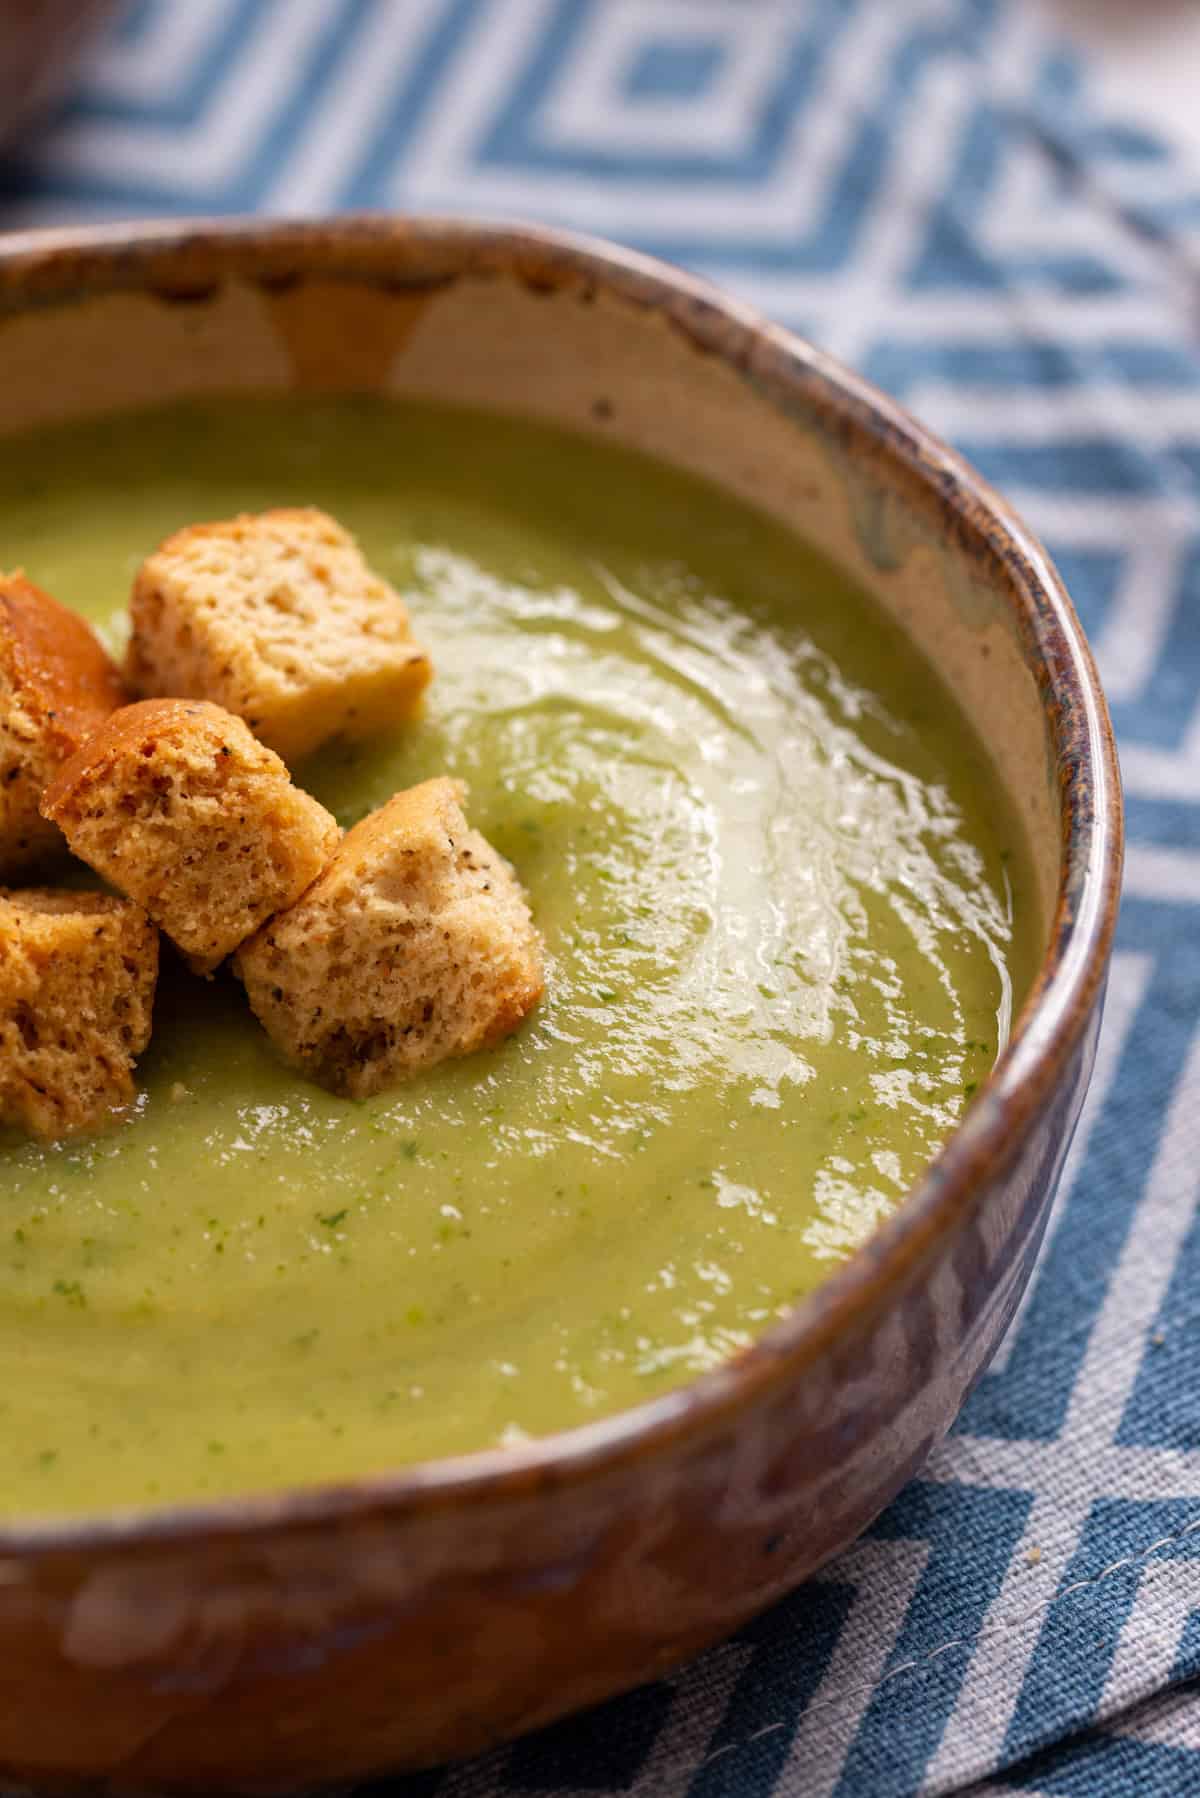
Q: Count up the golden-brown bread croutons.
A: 5